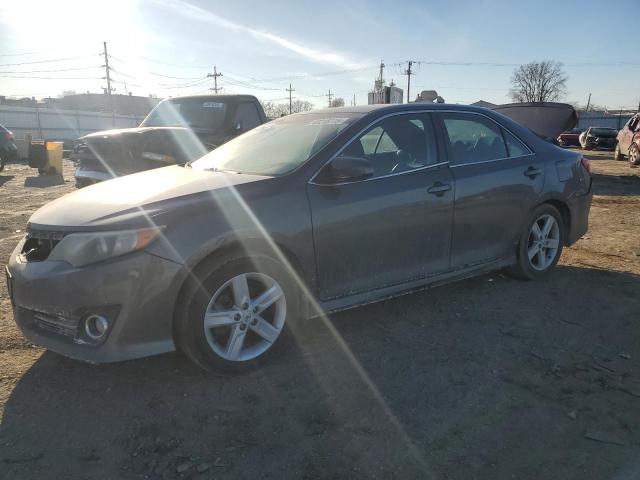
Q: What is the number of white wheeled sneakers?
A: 0